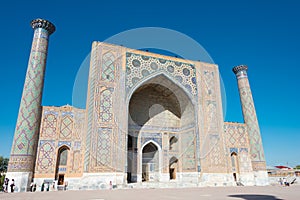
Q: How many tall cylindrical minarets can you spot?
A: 2